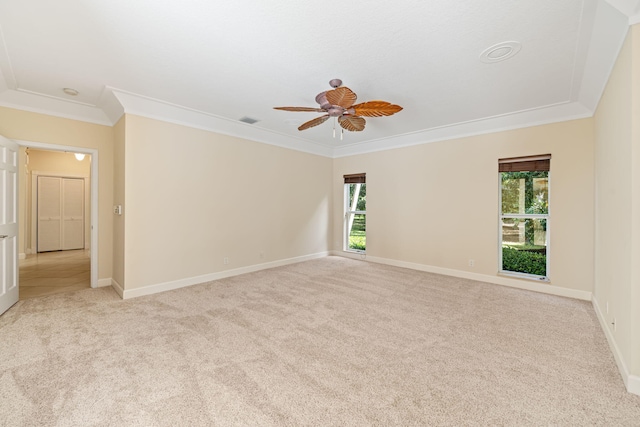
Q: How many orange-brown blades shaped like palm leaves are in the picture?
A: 5